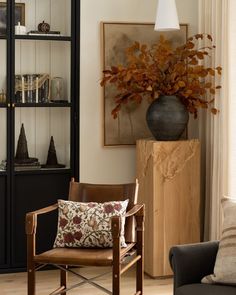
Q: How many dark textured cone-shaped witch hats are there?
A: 2